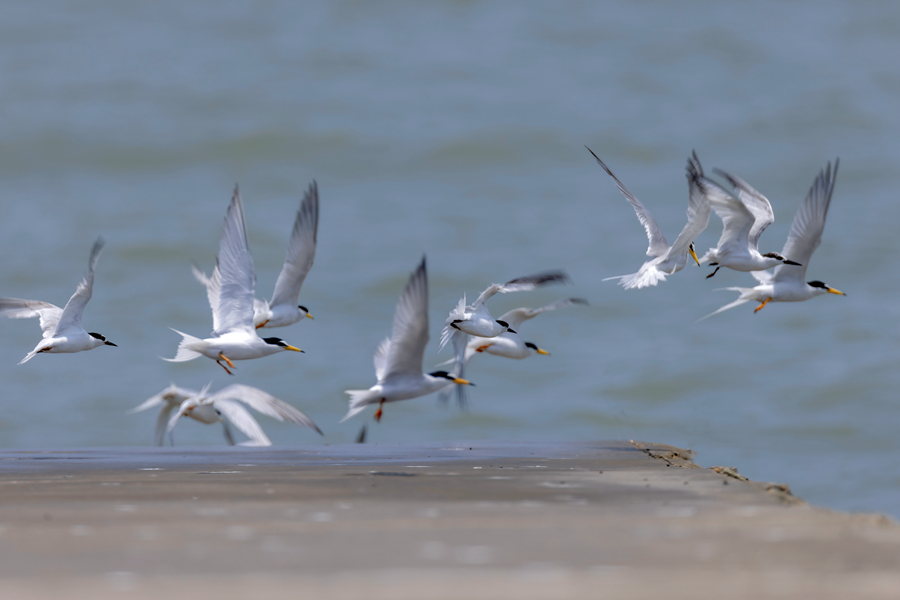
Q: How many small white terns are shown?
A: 11